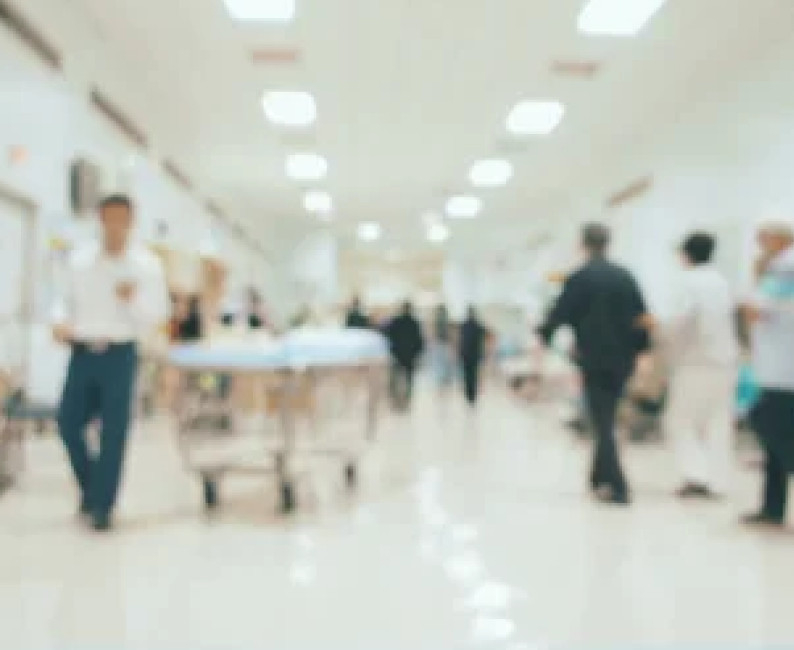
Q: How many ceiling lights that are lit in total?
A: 10